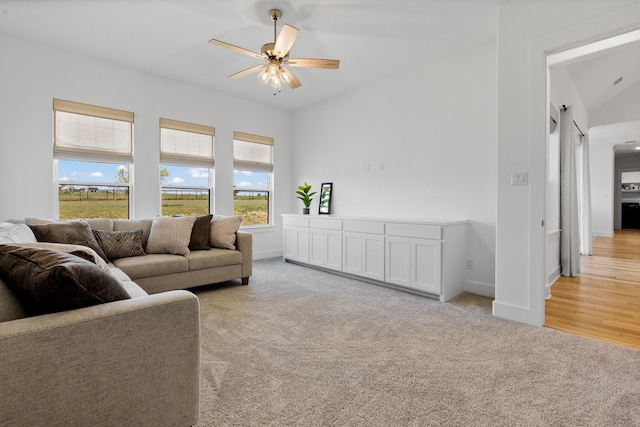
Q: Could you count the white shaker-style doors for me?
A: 8